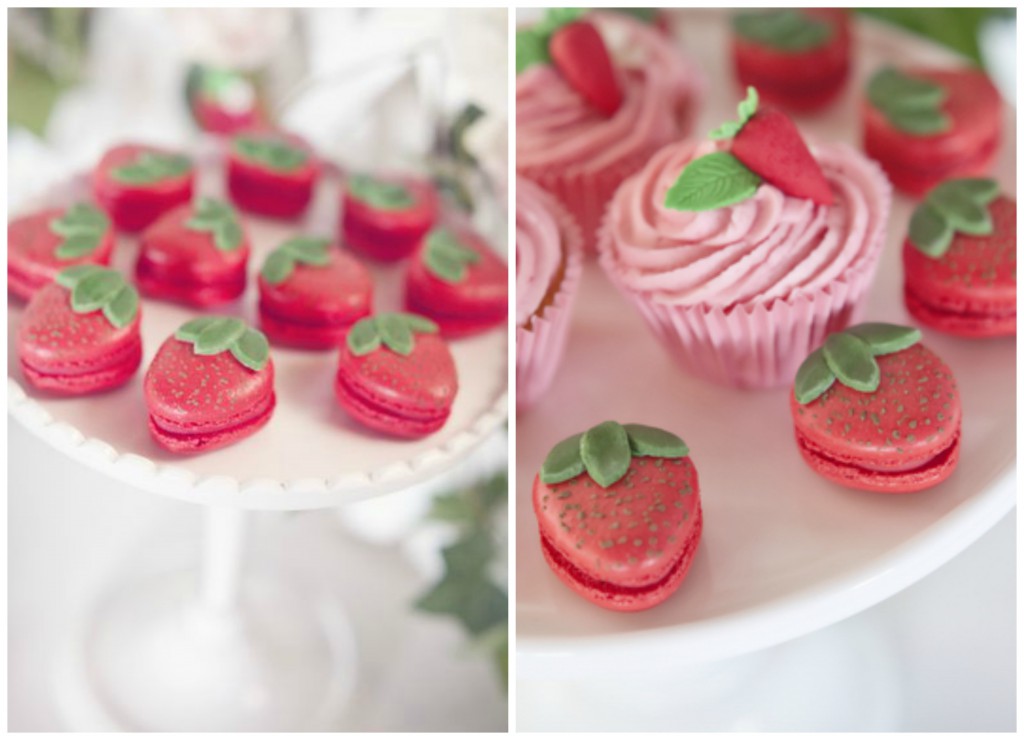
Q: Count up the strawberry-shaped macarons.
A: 15